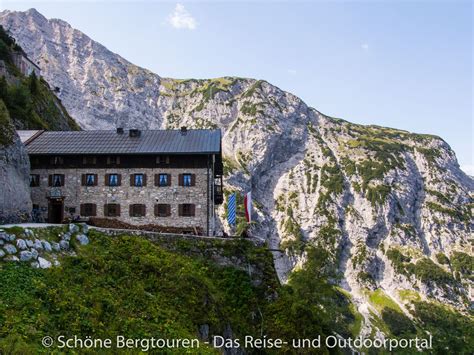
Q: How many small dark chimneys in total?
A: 3